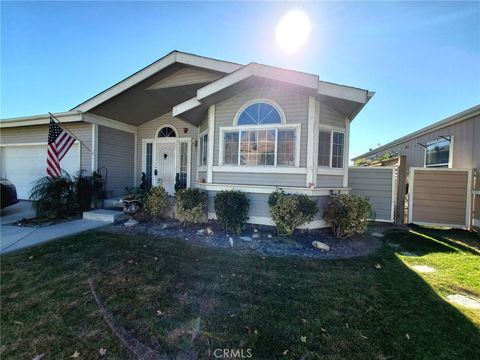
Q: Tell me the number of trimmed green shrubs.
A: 5